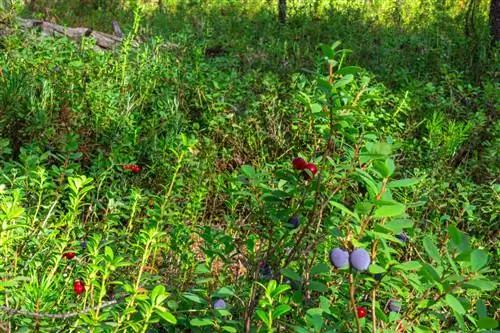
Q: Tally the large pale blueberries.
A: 2